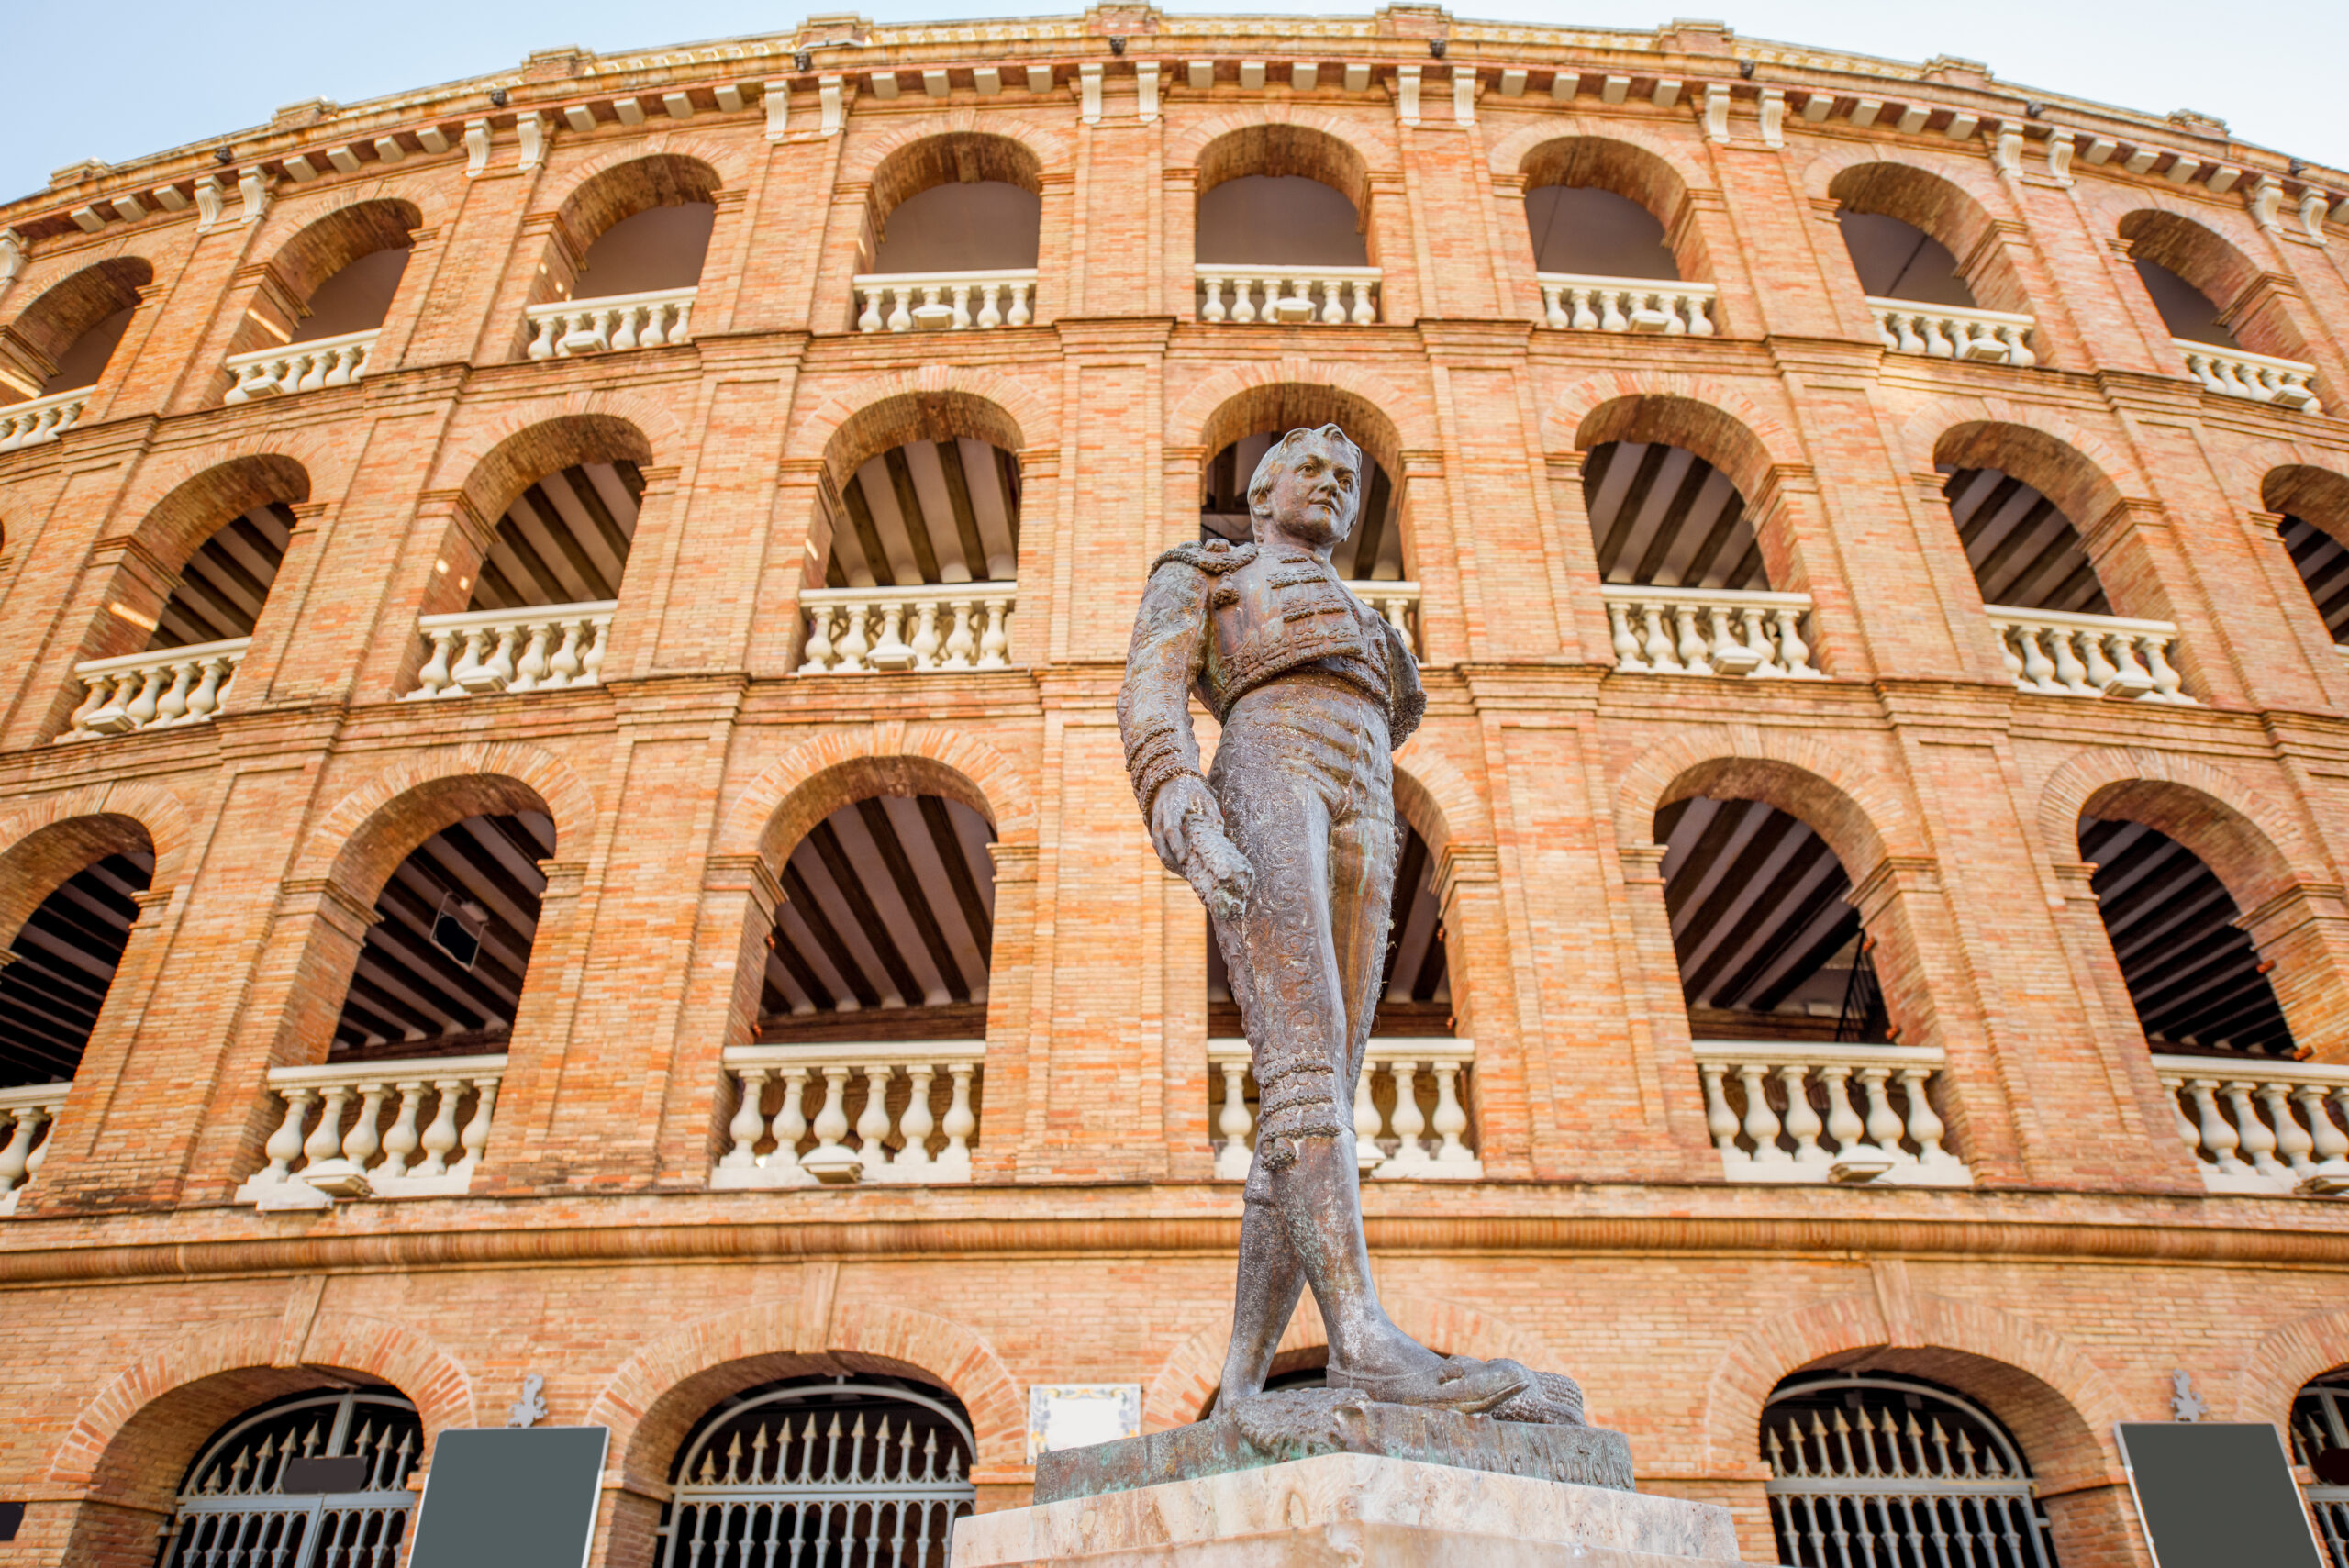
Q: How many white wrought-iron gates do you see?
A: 4